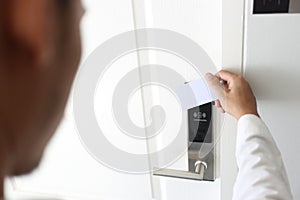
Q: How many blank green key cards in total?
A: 0